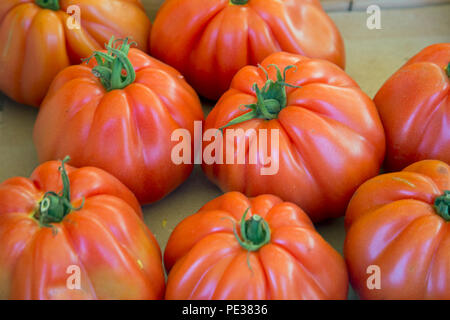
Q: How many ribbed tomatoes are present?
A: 8